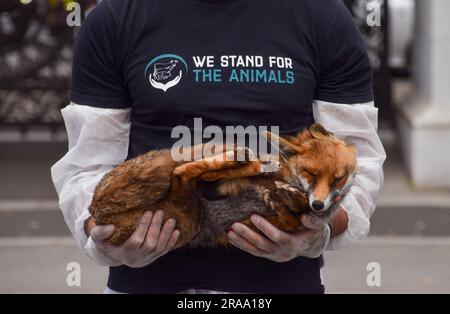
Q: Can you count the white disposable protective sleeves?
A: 2